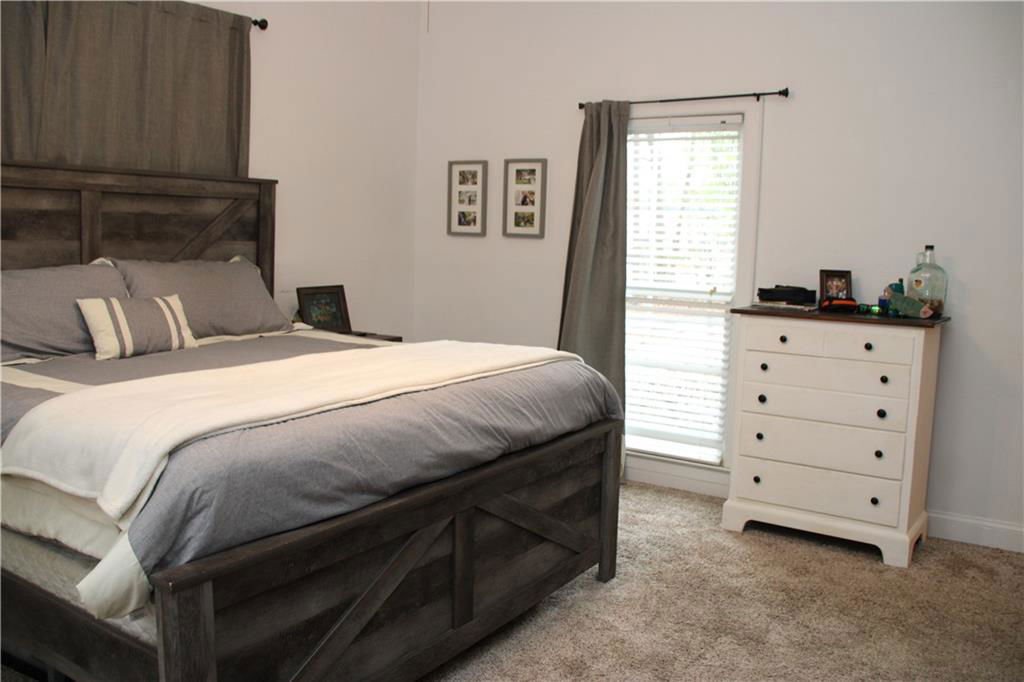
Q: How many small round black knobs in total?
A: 10